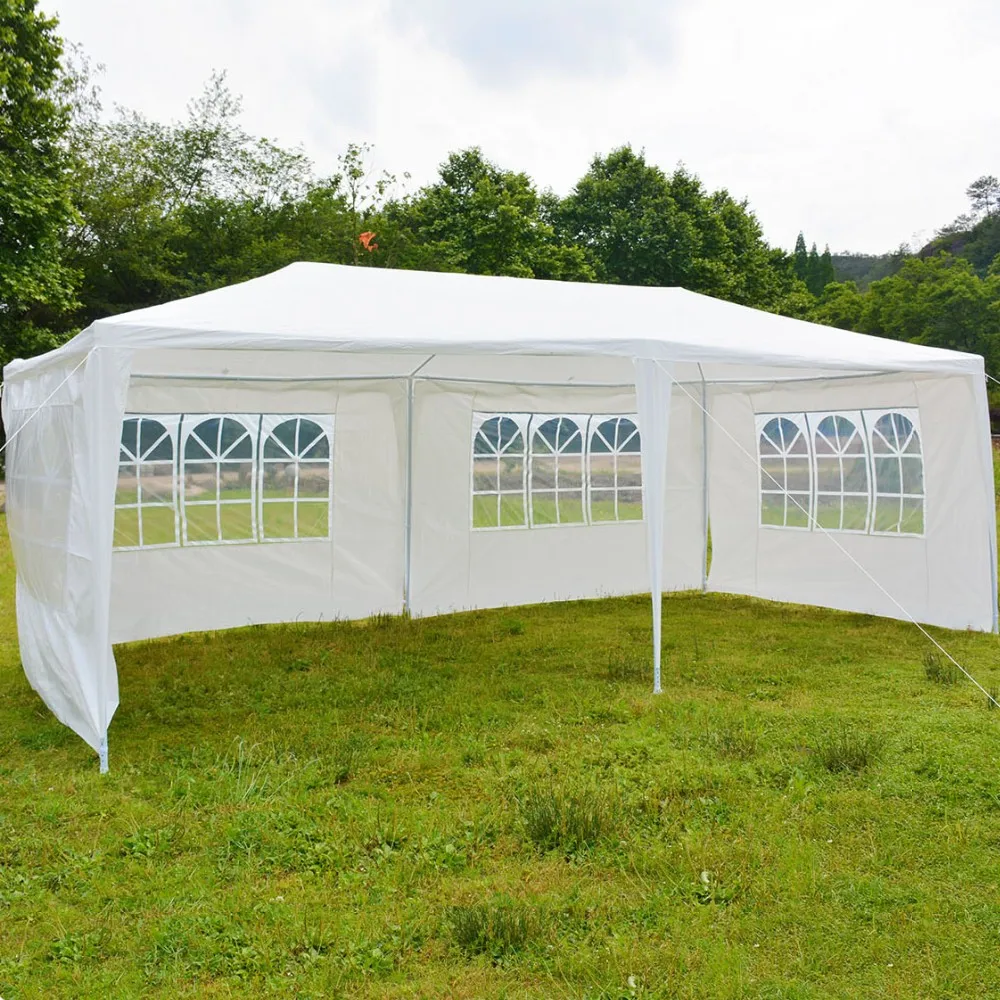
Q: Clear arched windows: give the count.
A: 9